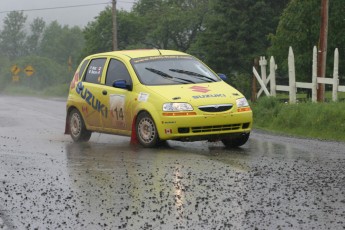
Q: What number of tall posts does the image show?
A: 2